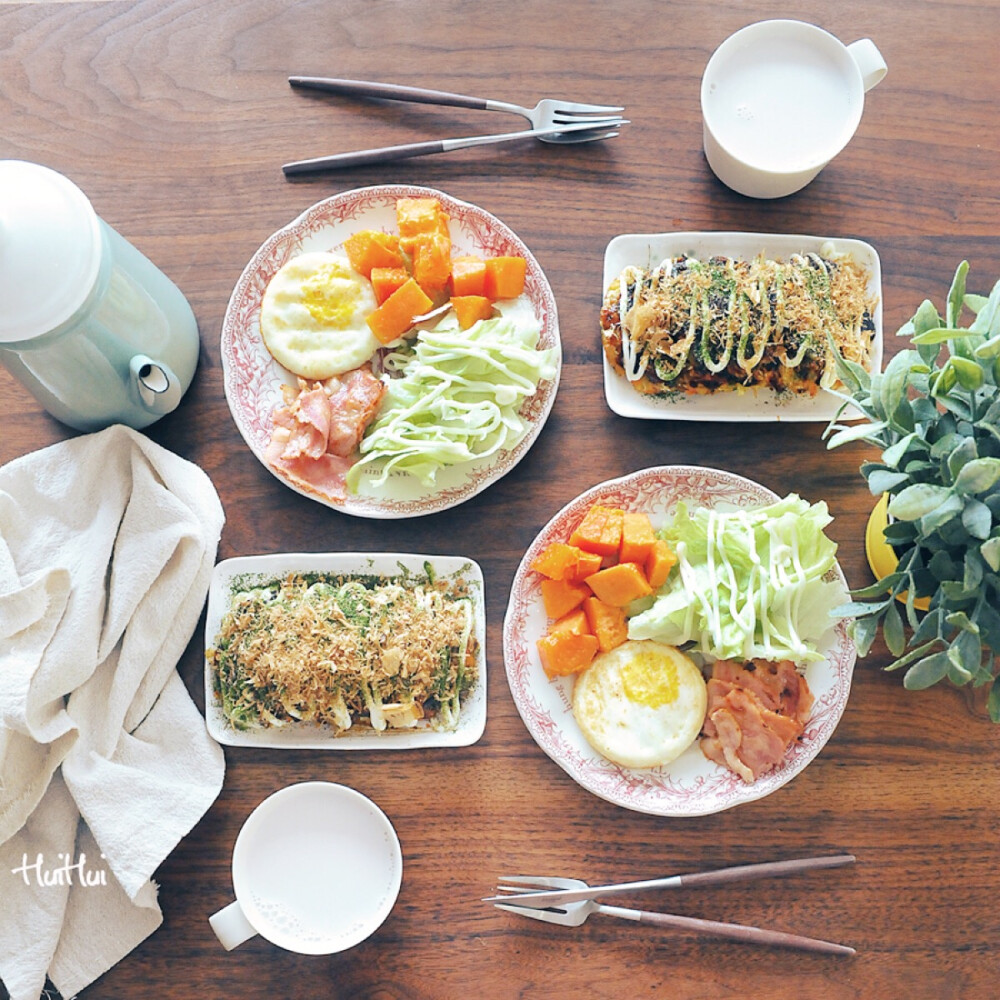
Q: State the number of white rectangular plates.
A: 2